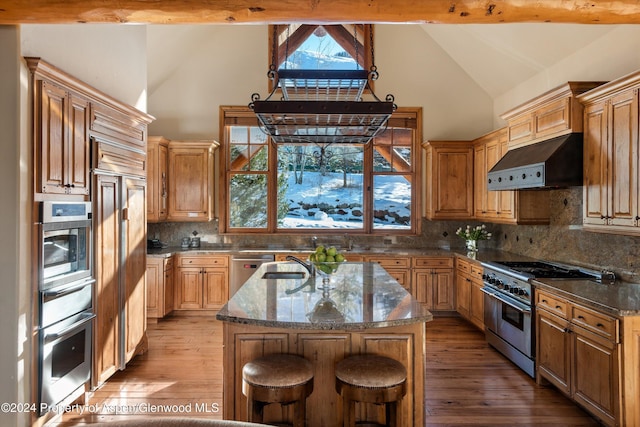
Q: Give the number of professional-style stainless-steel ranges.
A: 1